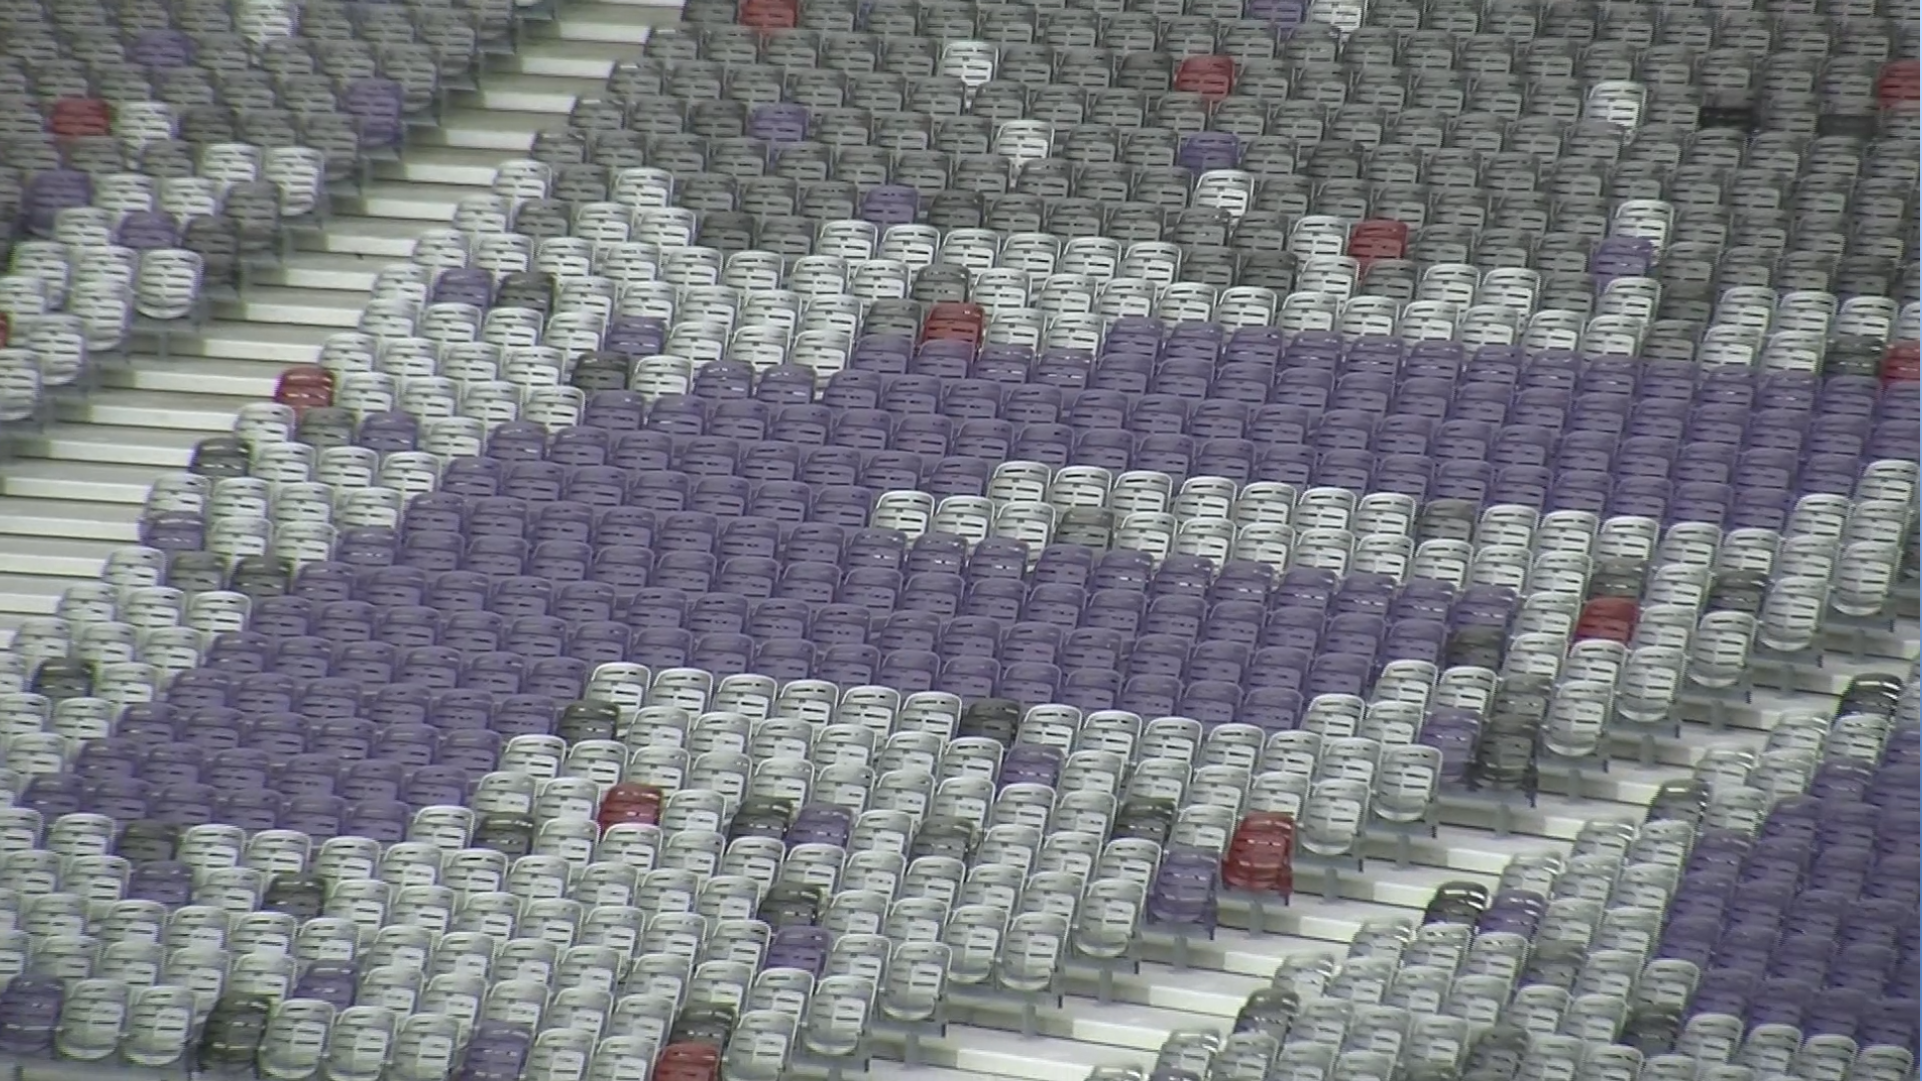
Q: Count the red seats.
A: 13